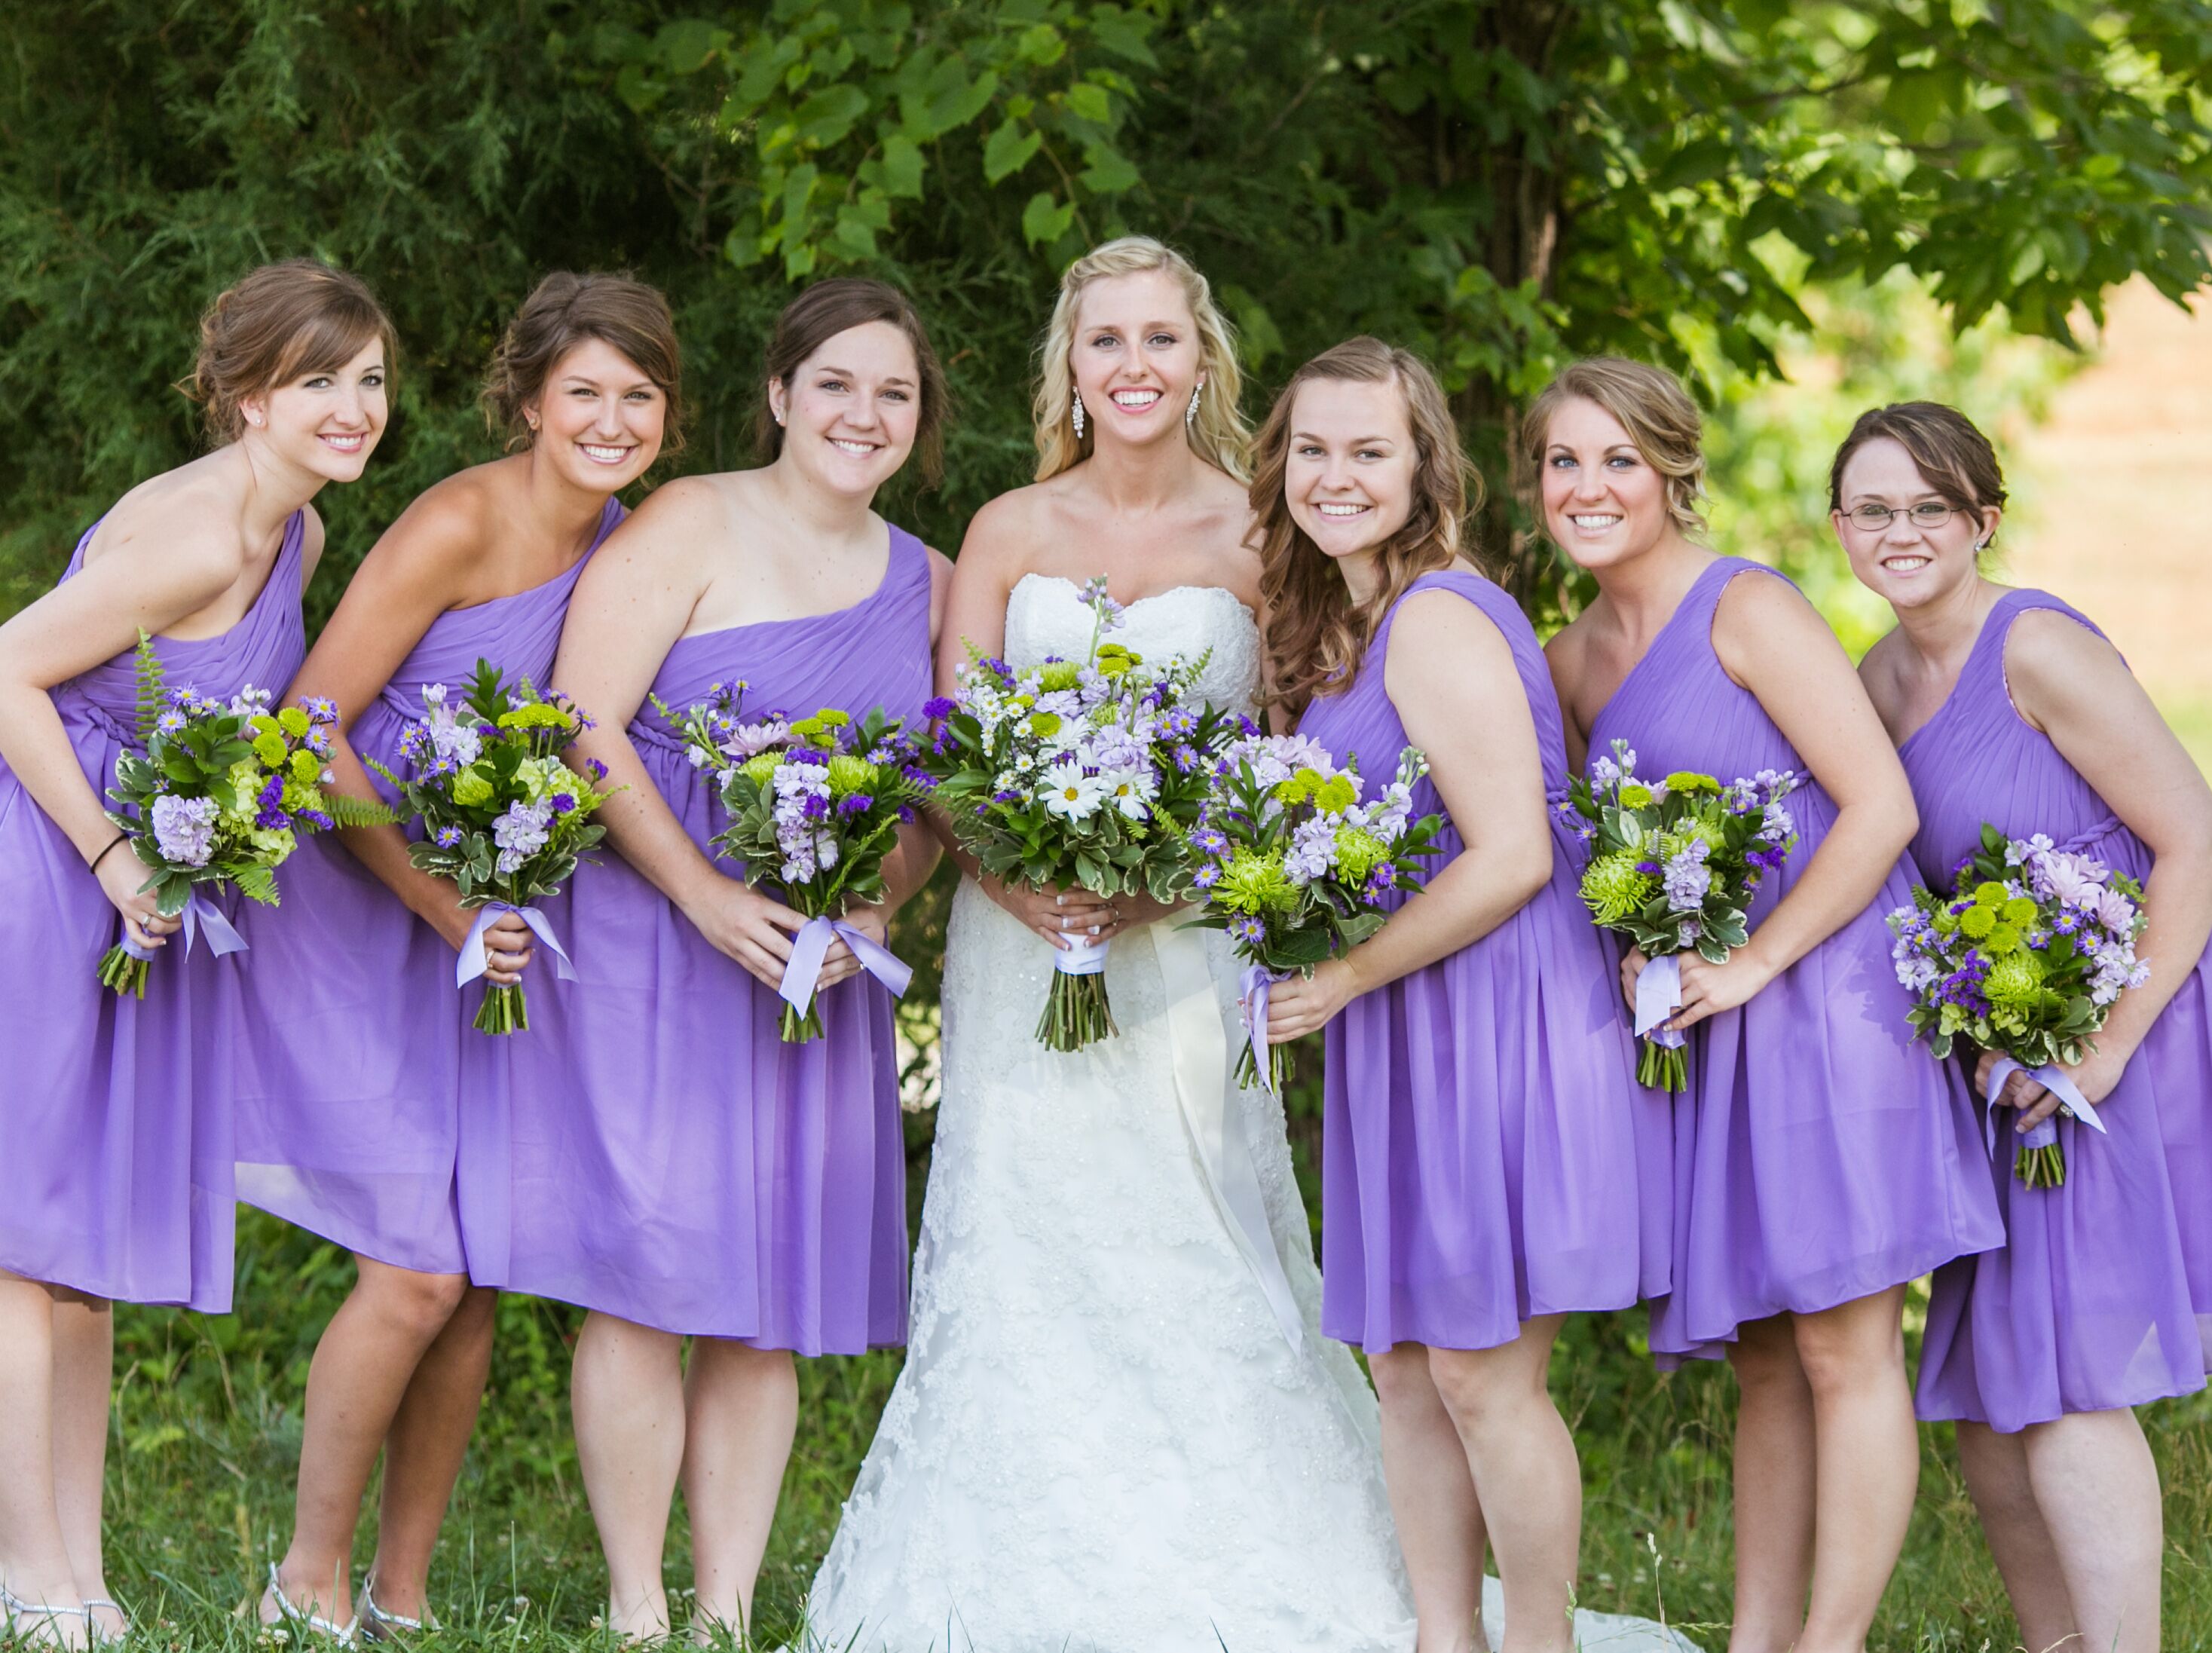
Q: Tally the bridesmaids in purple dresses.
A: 6